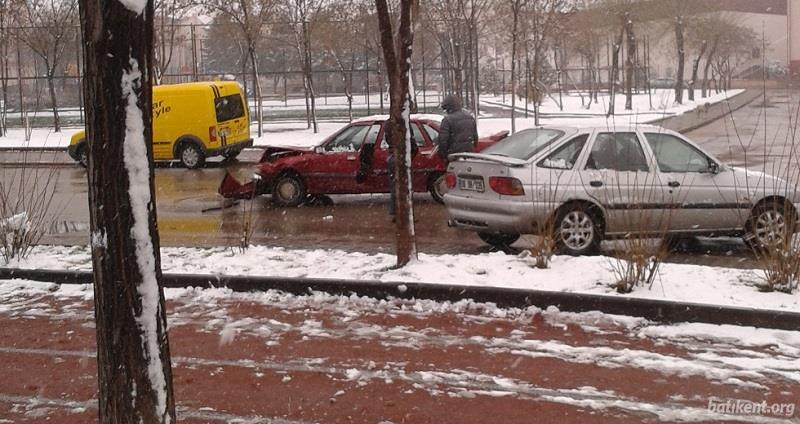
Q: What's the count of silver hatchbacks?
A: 1